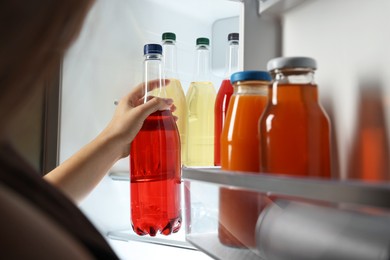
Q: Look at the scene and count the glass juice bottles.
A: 2